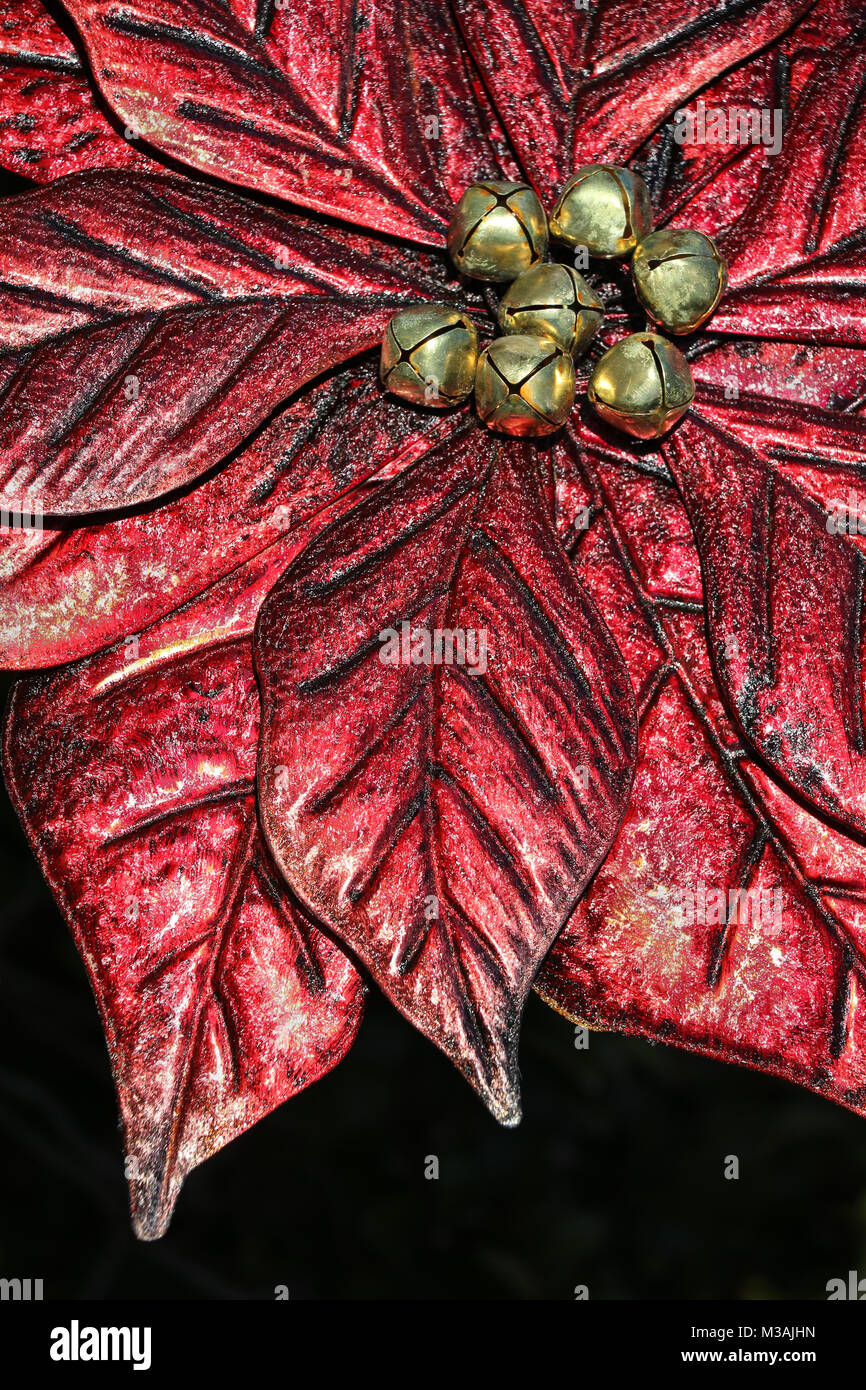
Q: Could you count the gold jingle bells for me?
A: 7